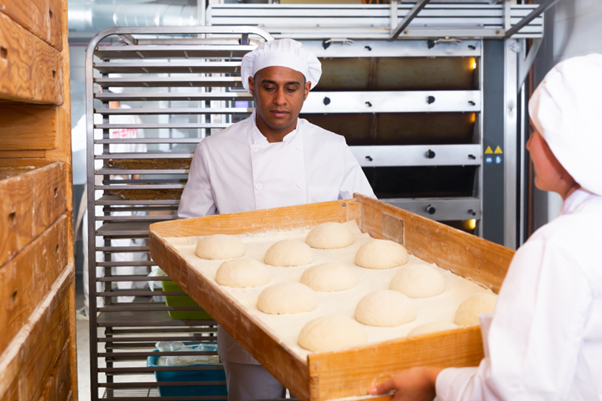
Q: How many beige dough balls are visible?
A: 12